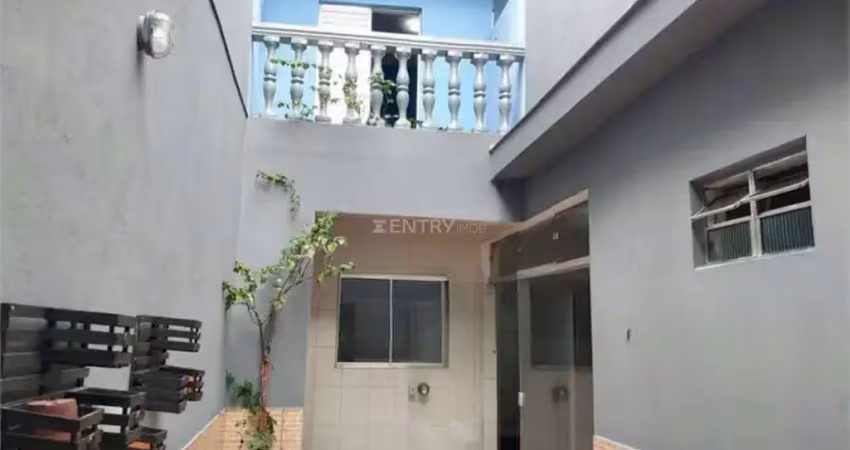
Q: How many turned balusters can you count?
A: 10